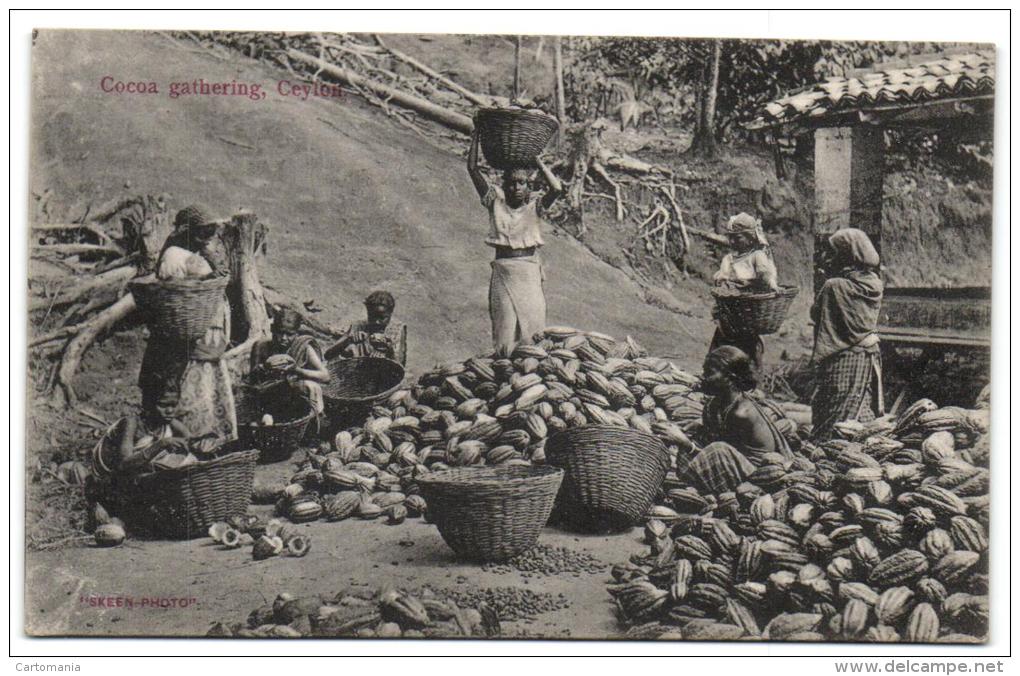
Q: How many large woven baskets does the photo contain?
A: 8